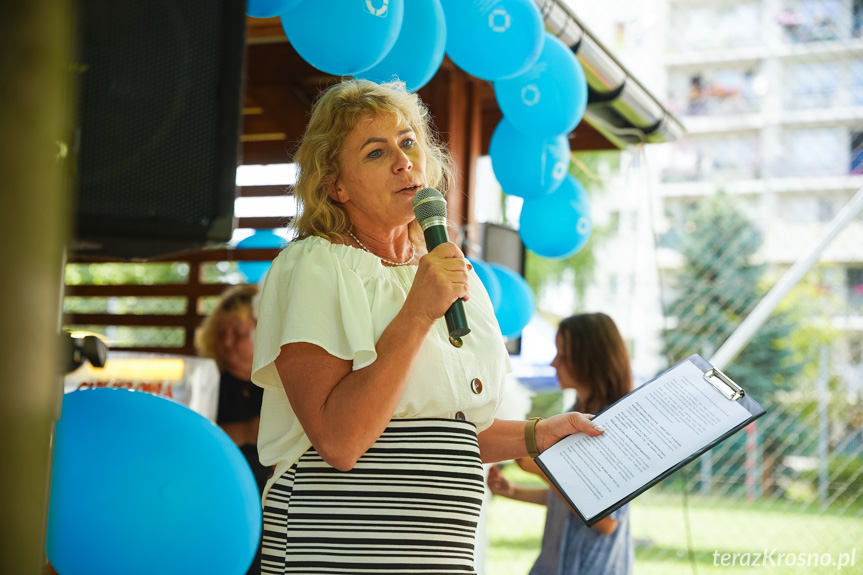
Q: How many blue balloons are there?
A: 11